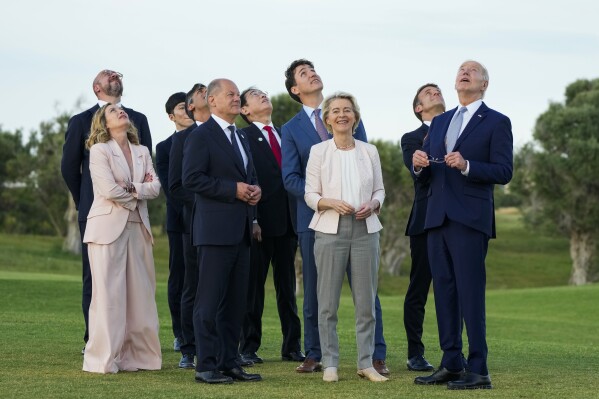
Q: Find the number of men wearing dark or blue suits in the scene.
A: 8